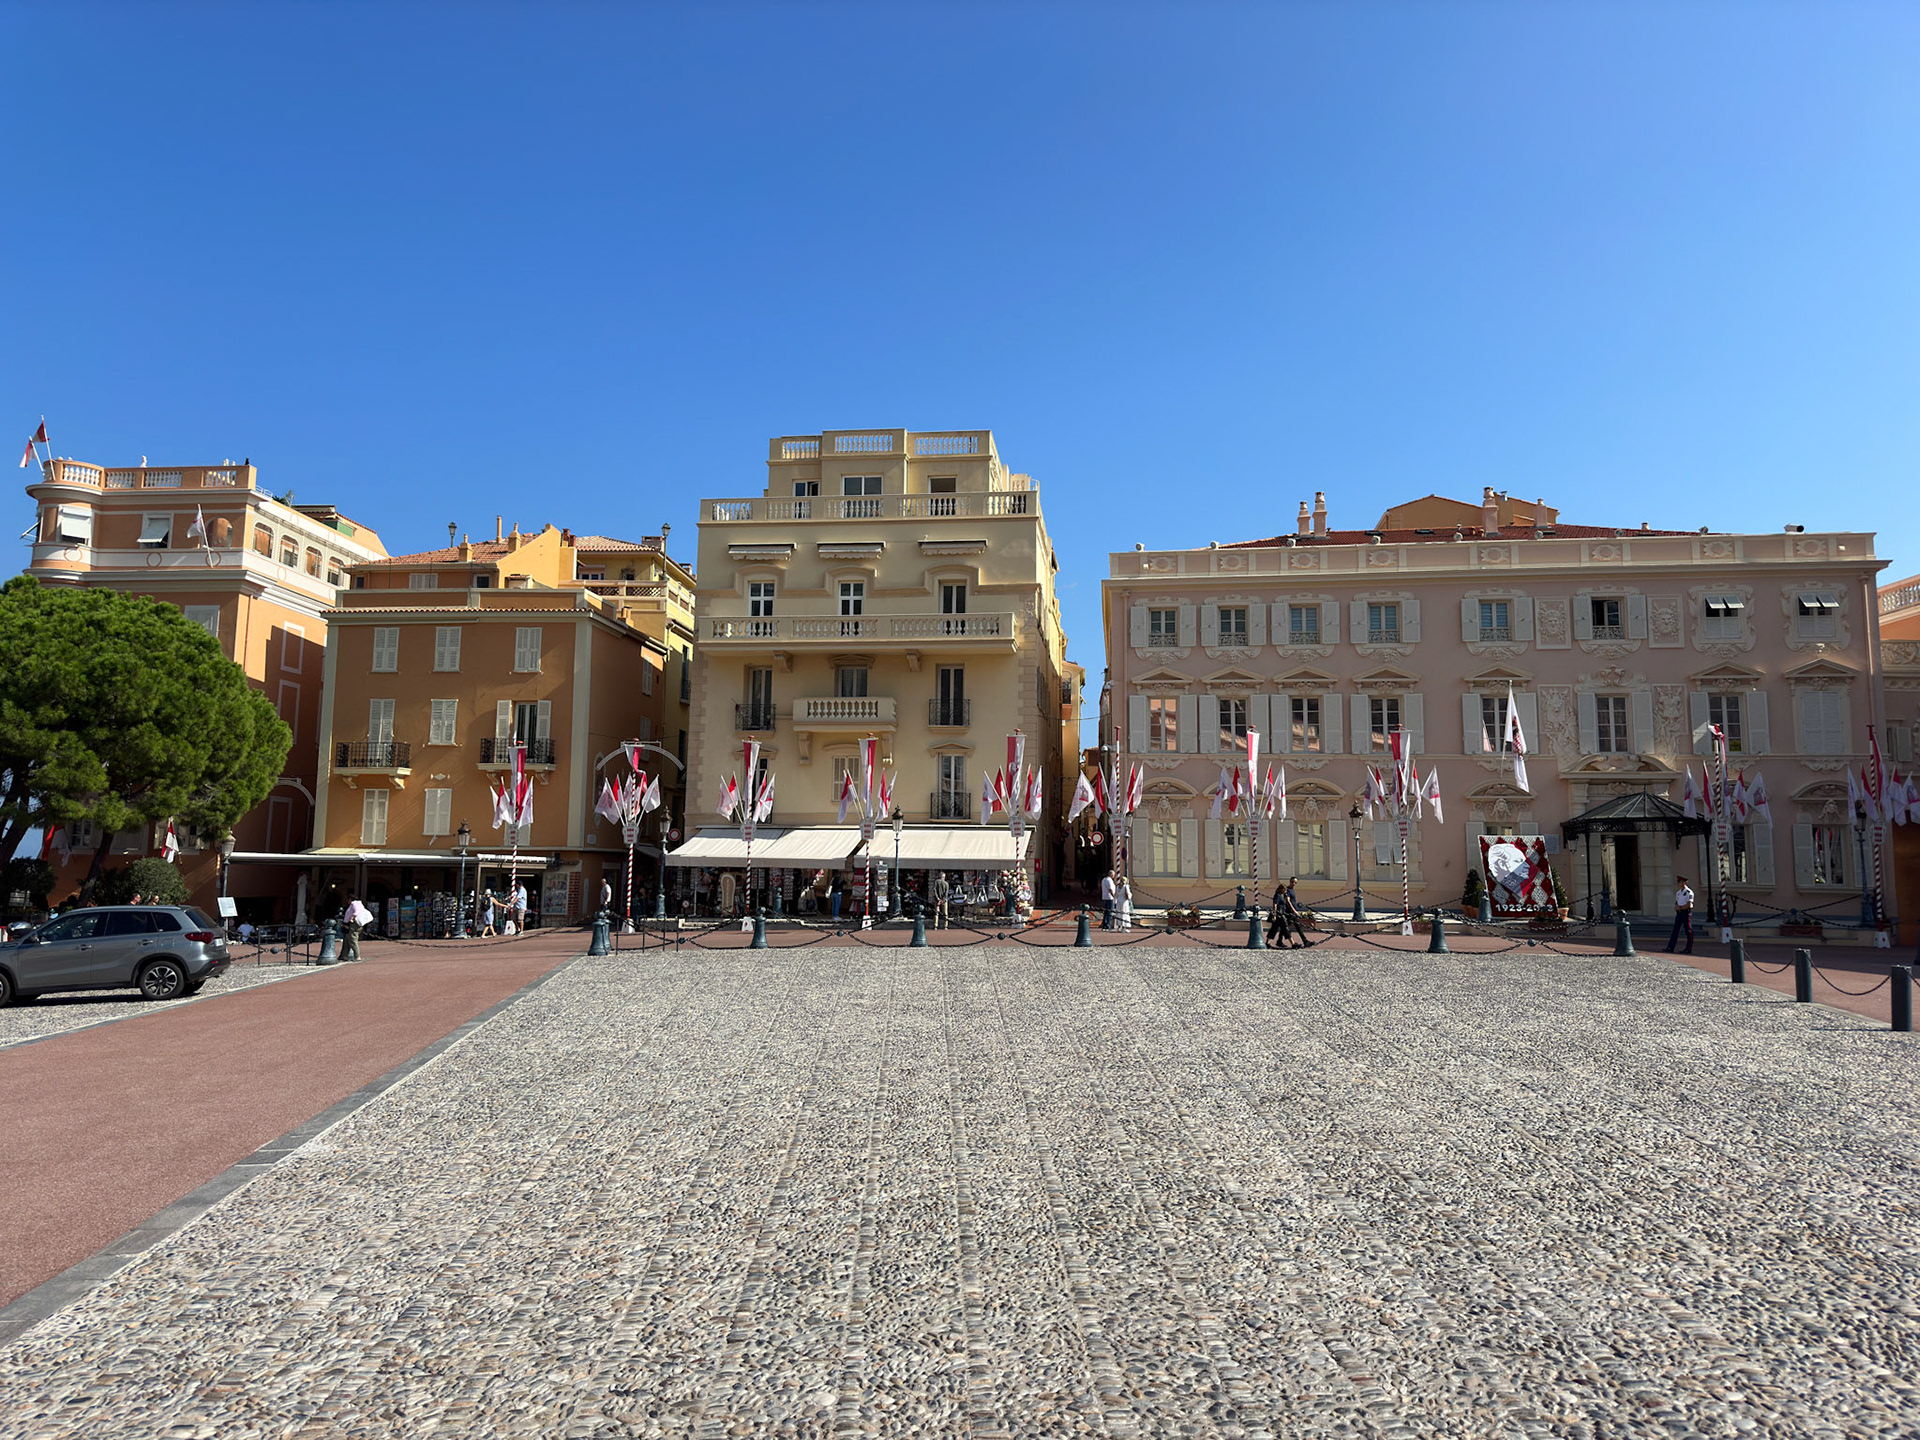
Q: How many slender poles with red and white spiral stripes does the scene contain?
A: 10